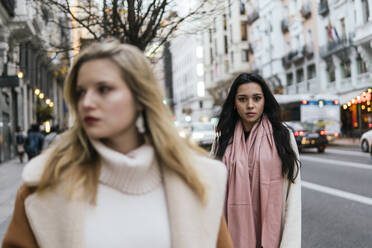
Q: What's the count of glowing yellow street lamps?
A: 5